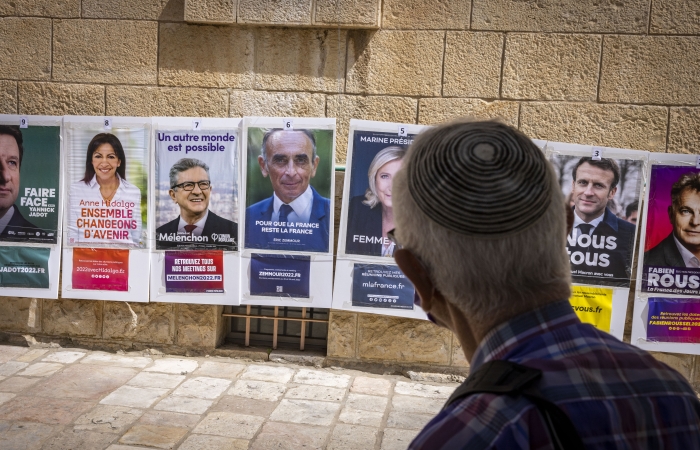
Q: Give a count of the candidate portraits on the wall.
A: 7